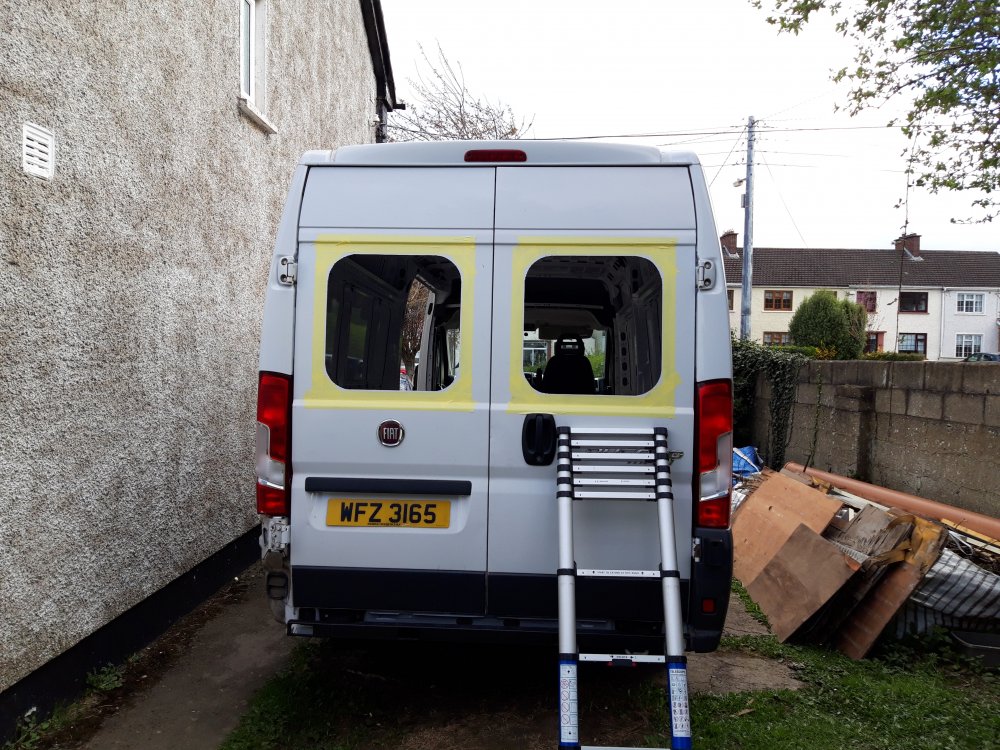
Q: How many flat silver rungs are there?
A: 9